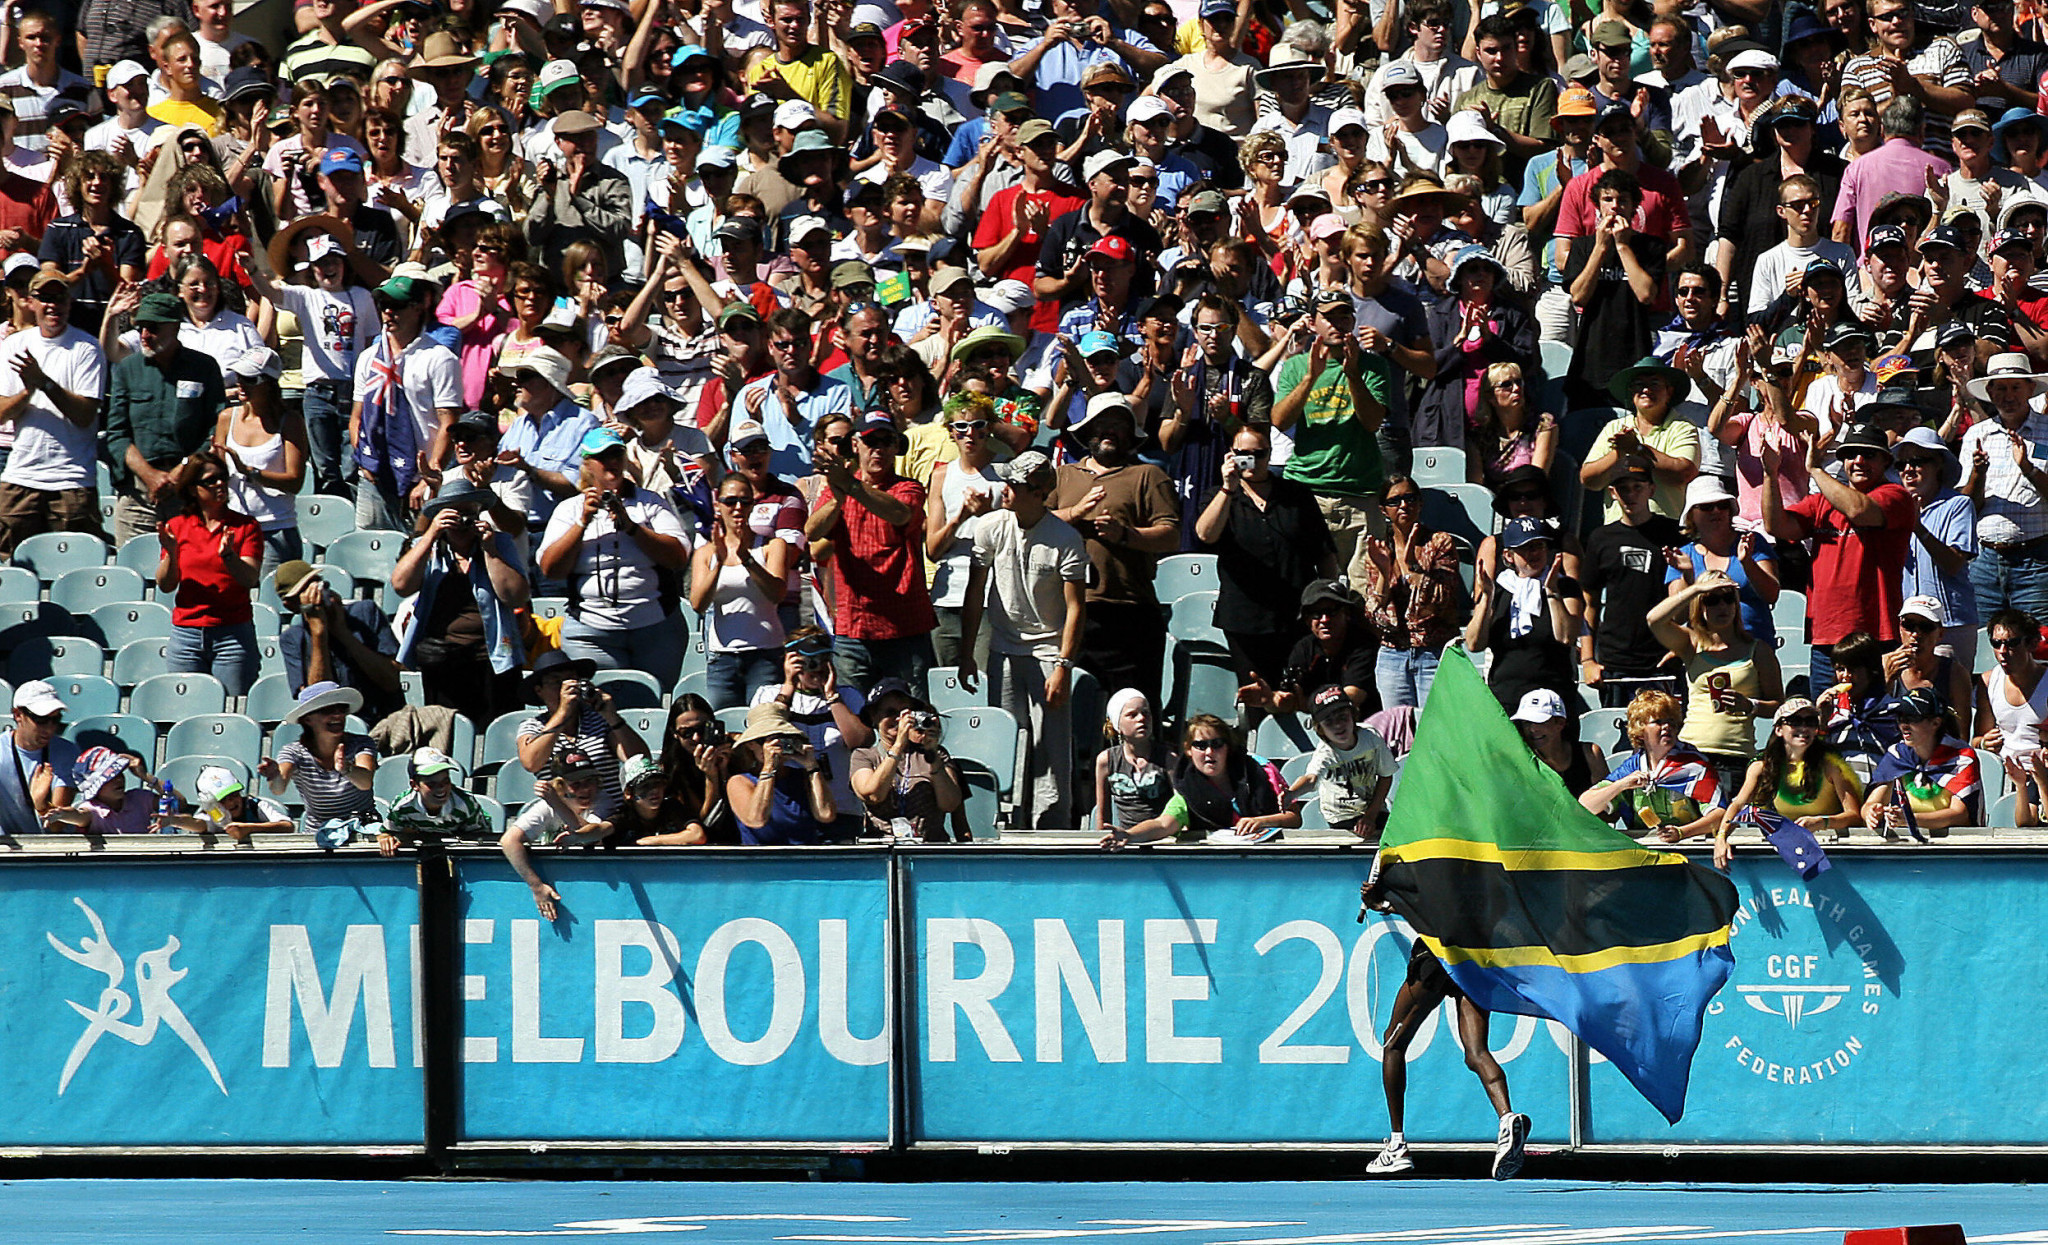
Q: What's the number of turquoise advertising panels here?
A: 4